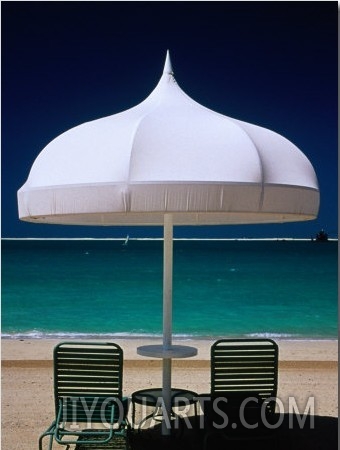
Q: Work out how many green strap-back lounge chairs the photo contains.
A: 2